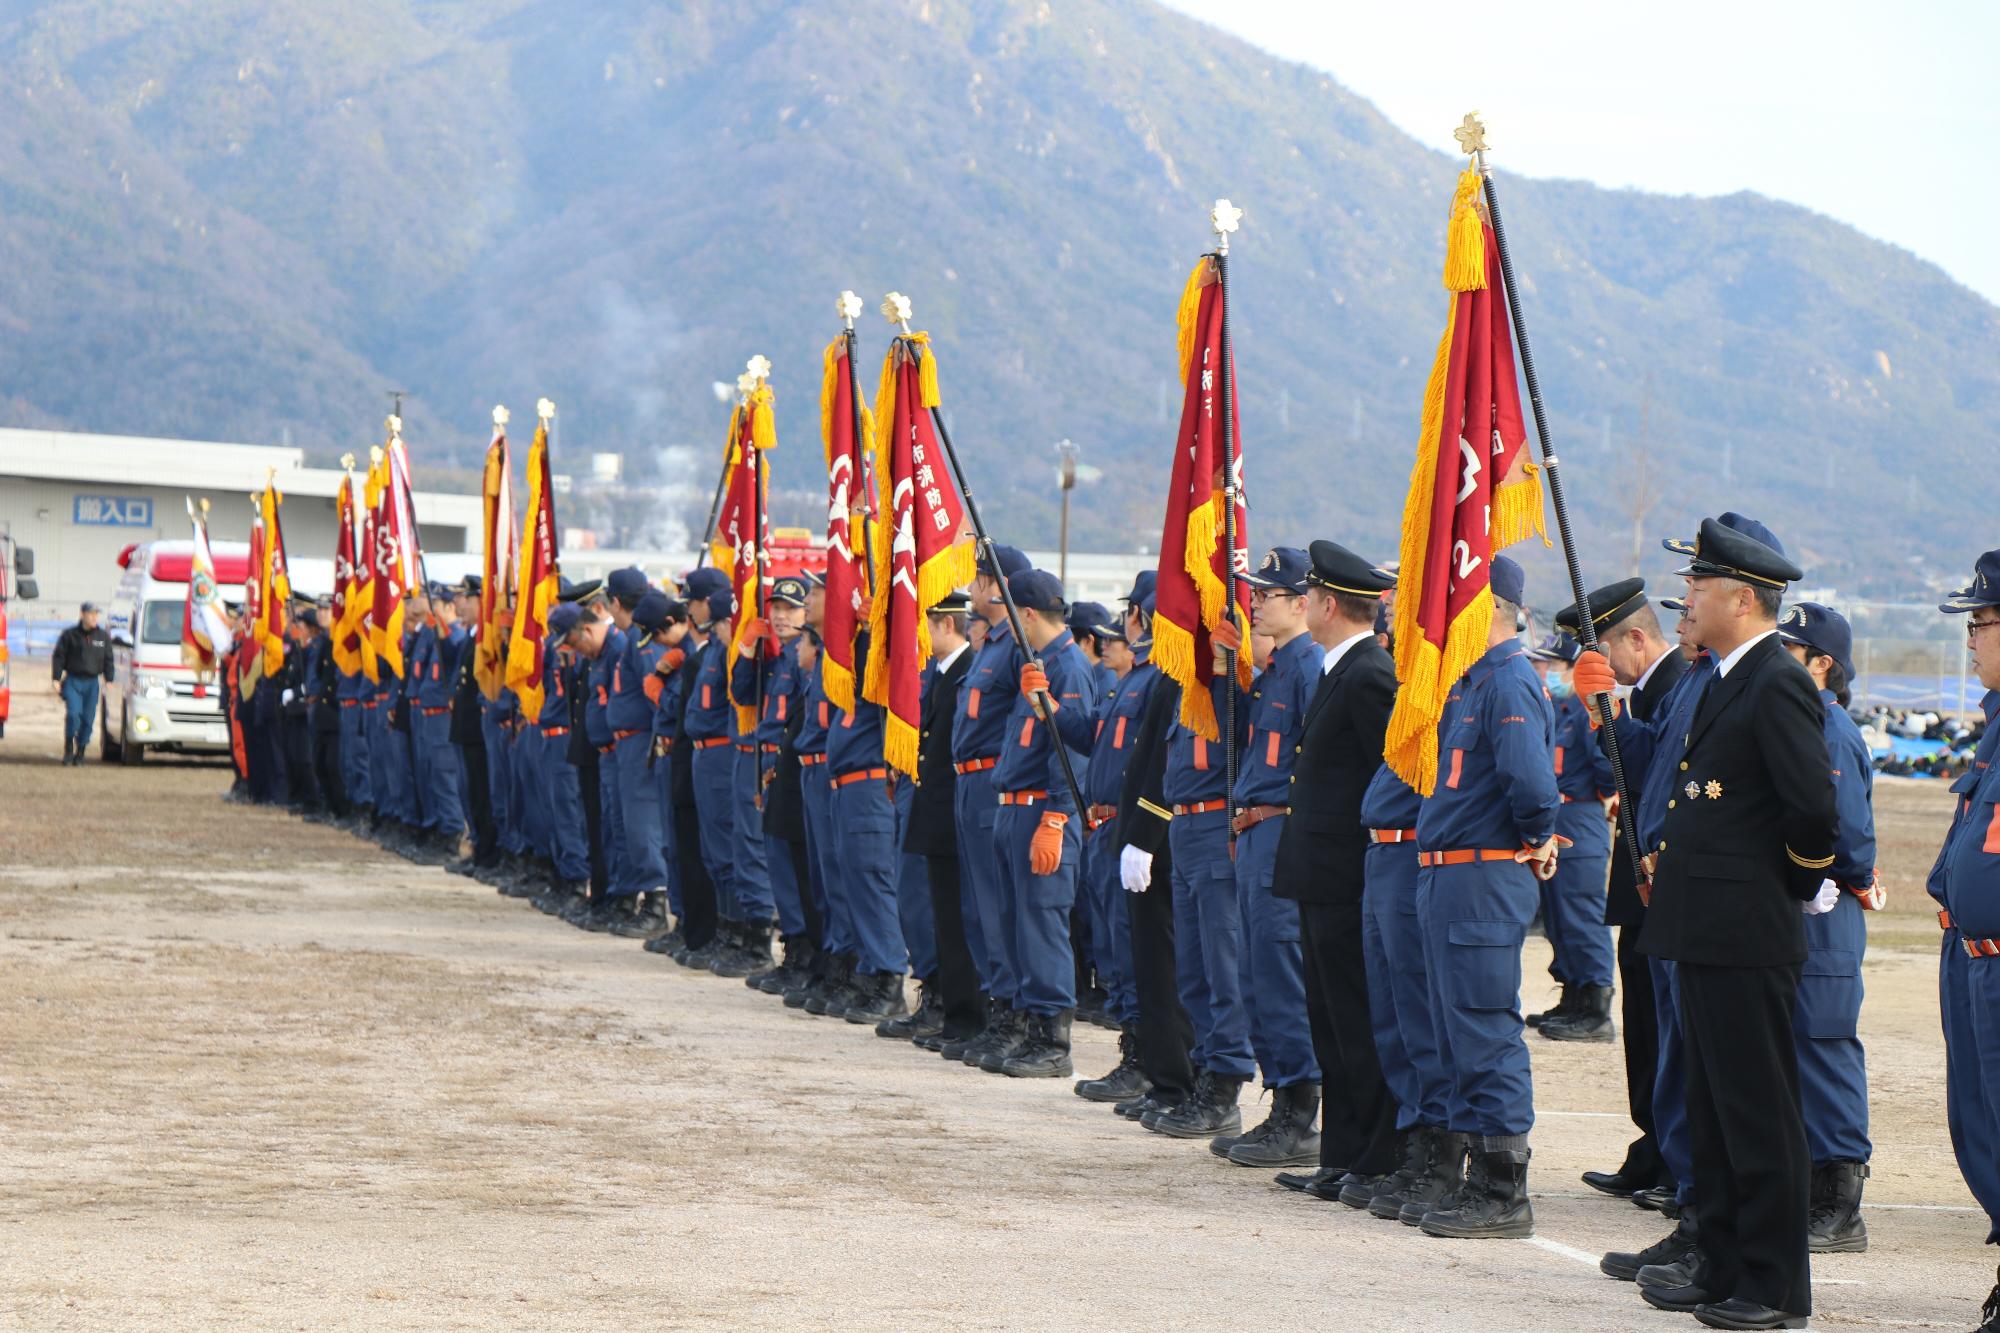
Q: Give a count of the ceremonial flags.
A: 15